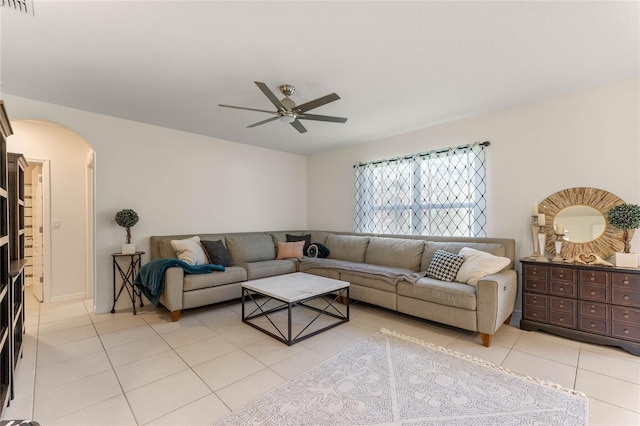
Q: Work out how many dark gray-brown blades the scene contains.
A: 6